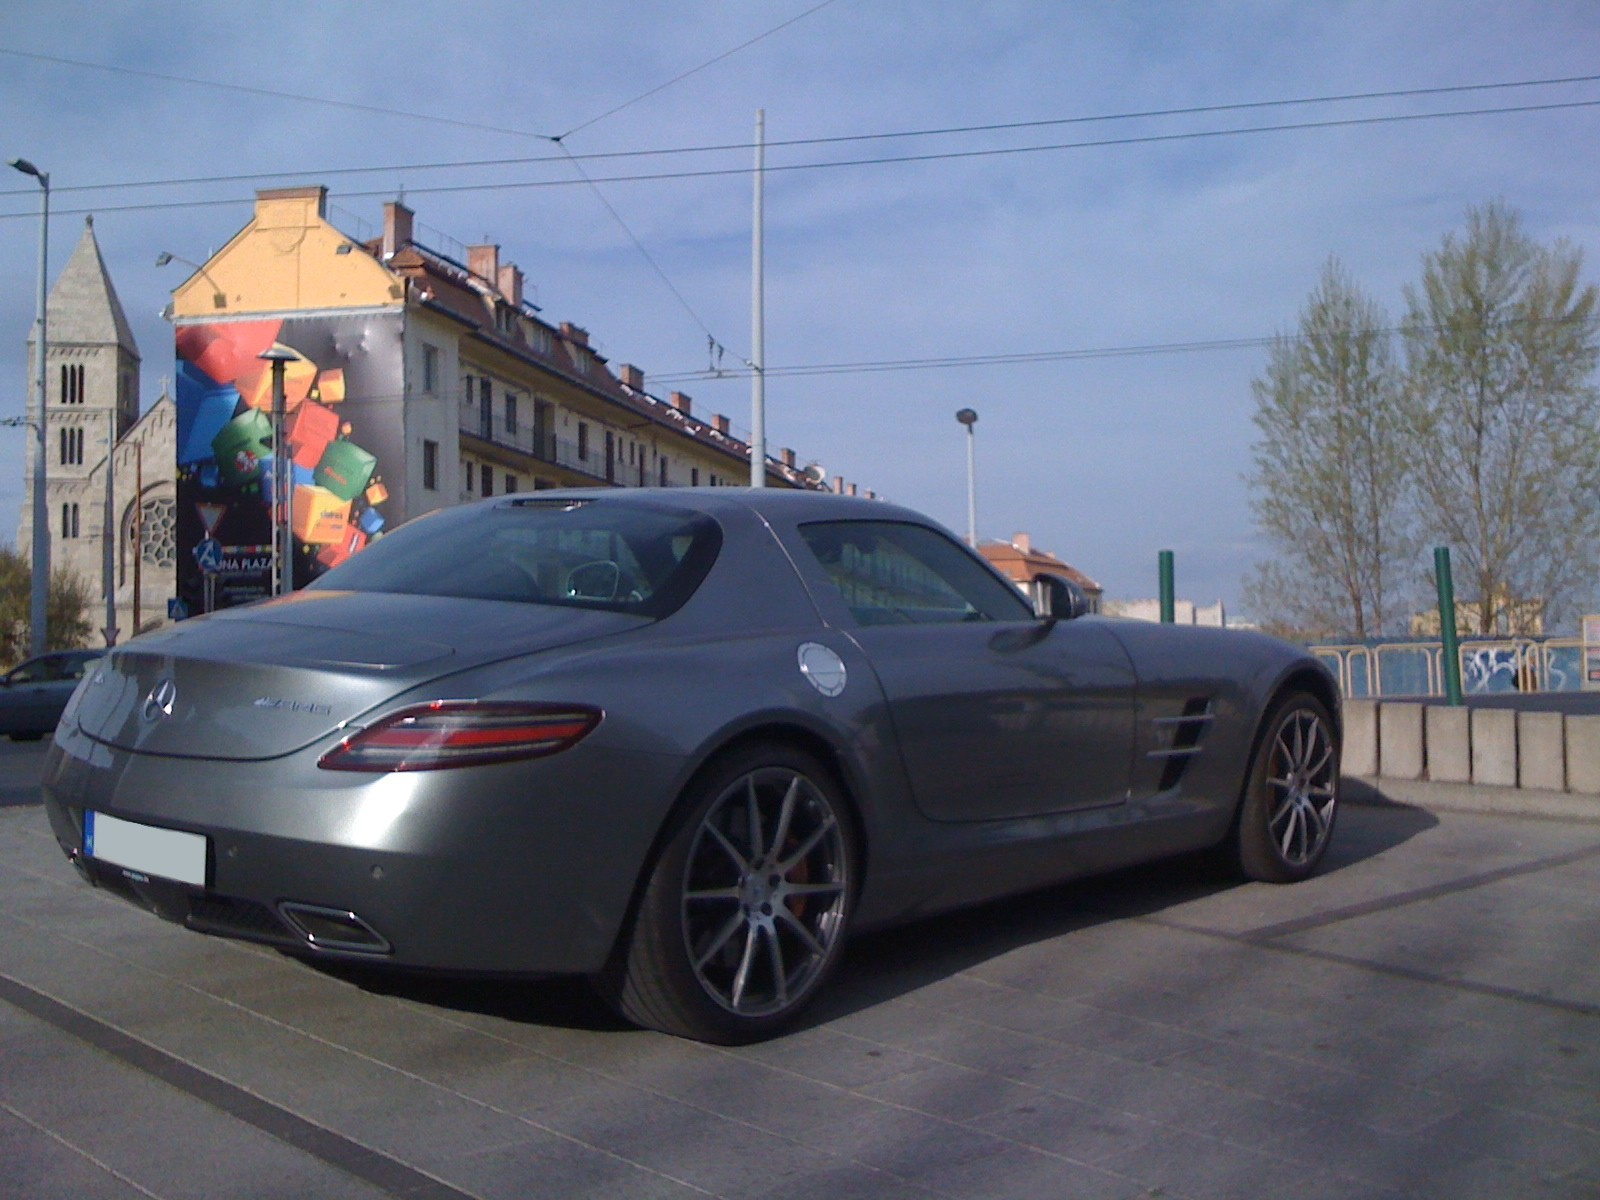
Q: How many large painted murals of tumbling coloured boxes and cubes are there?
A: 1